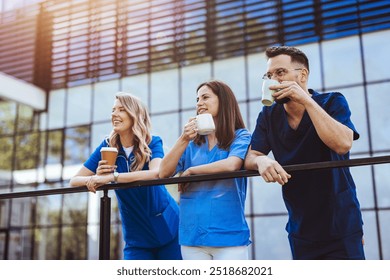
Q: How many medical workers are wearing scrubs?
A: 3